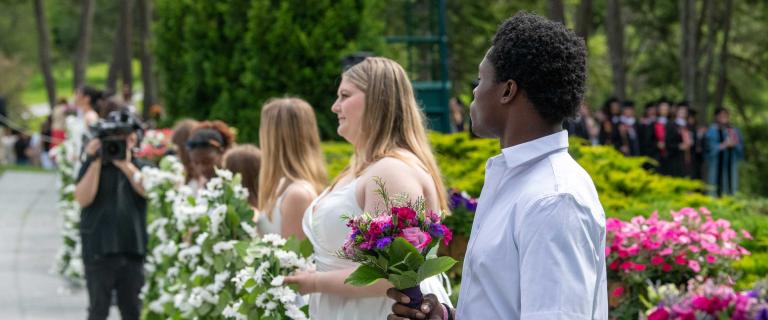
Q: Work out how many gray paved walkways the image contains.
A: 1